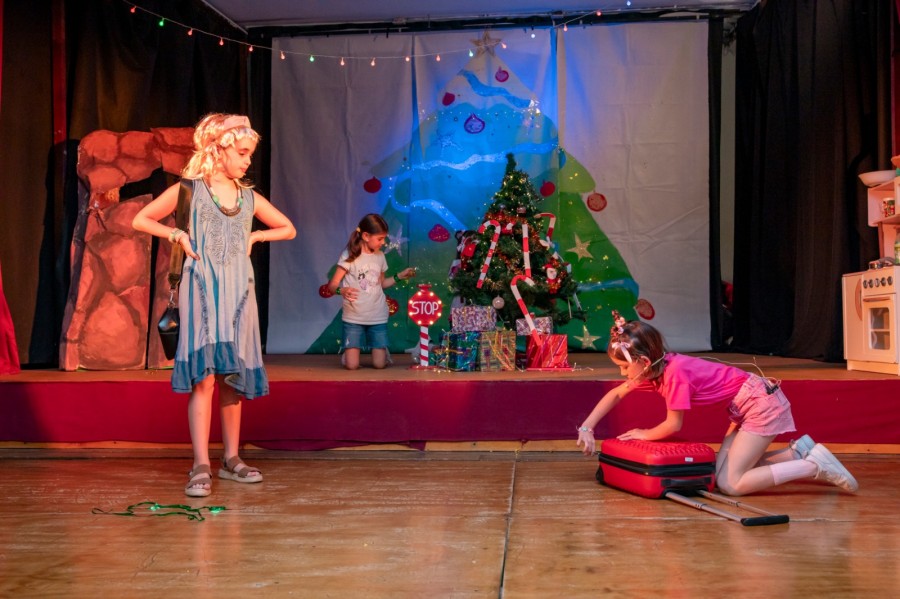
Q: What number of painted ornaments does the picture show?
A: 10